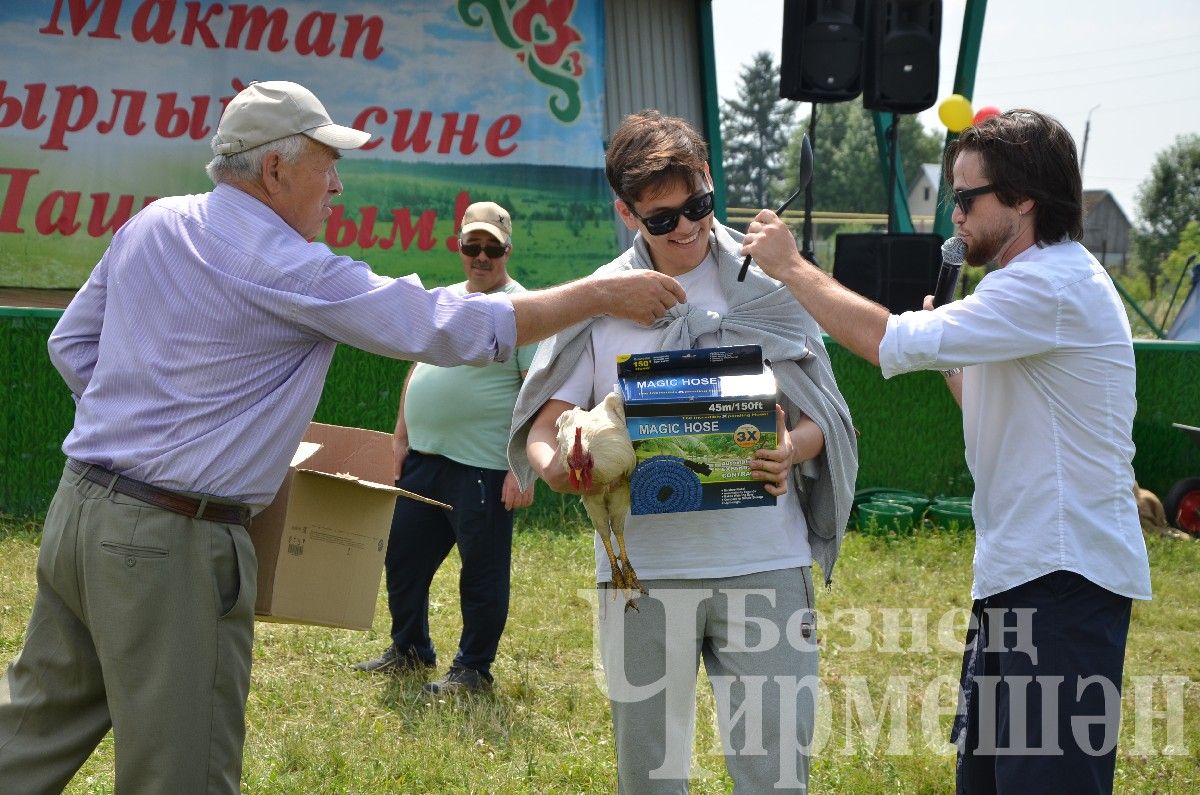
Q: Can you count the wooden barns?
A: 1